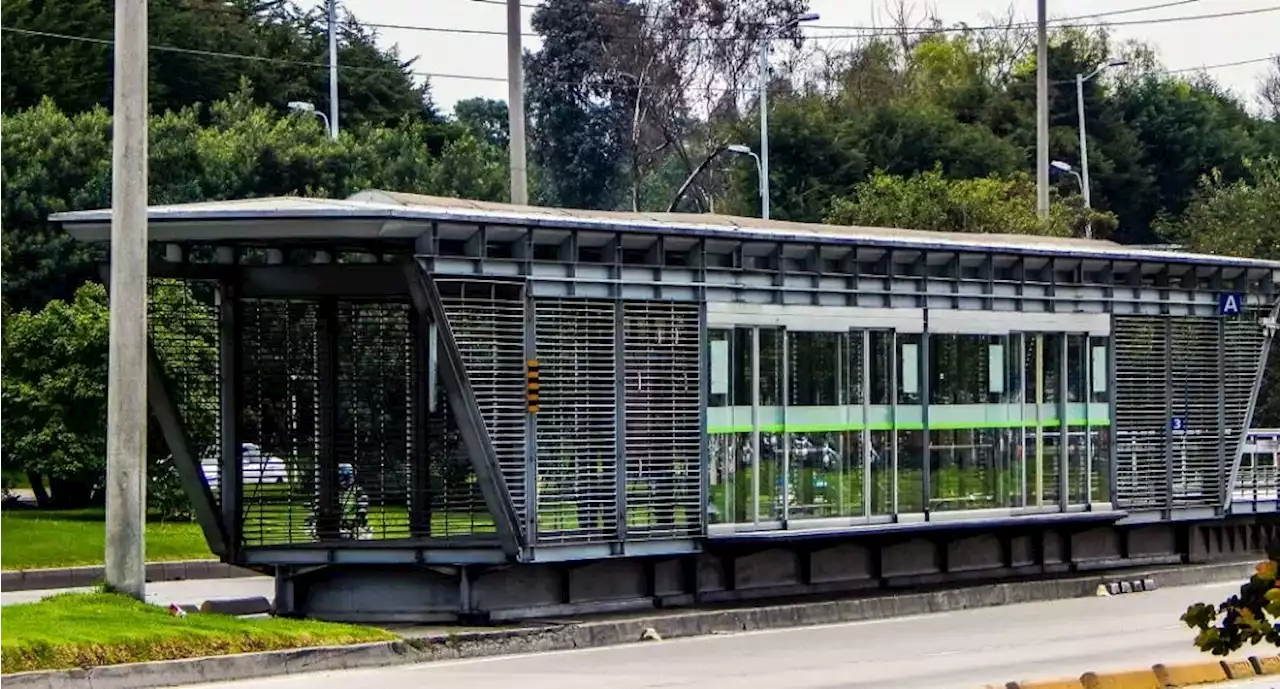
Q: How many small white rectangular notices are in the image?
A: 4